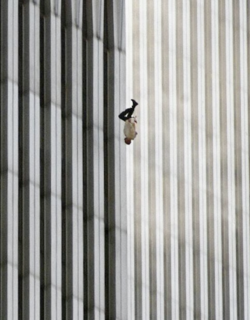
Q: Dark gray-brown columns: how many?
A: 6